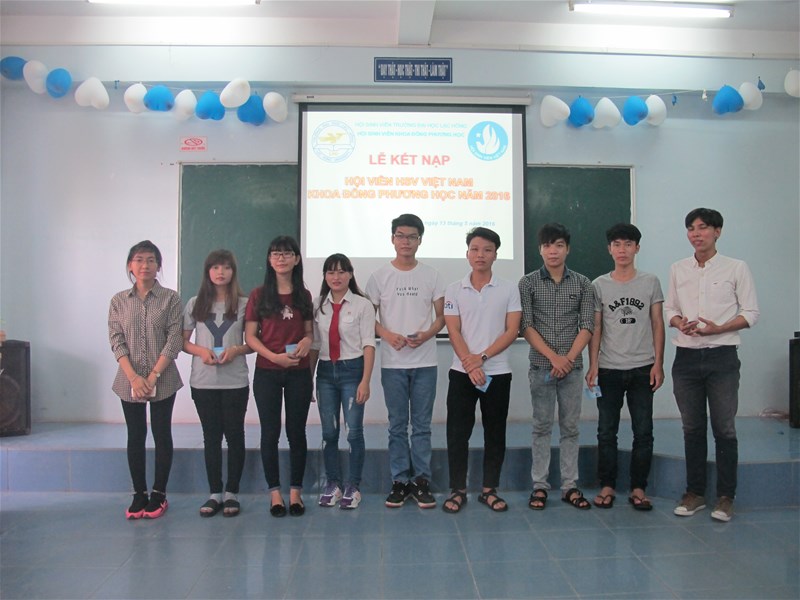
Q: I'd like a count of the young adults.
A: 9